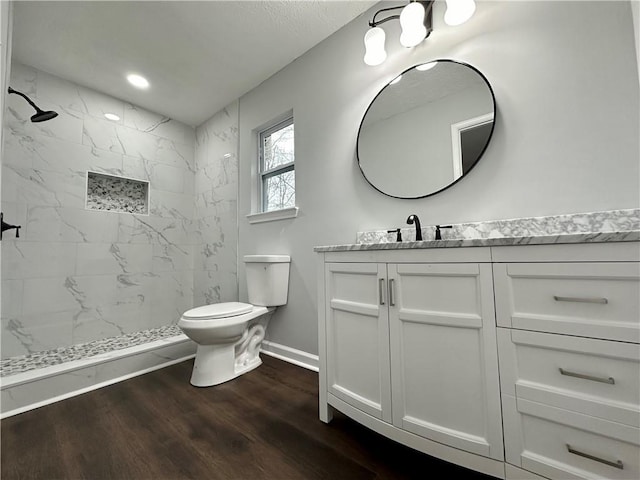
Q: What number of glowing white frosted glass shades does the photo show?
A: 3